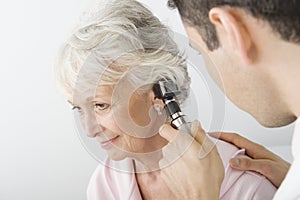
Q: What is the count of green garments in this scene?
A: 0